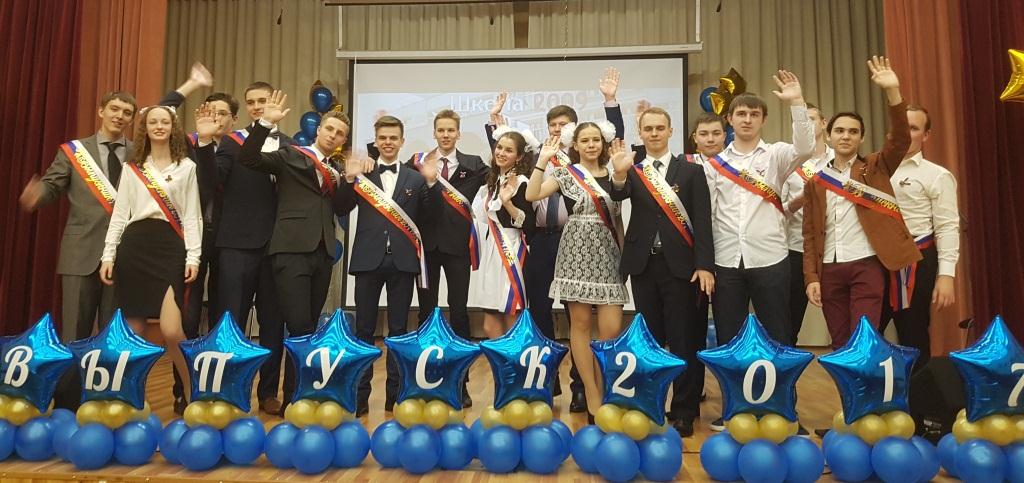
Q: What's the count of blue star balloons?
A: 10